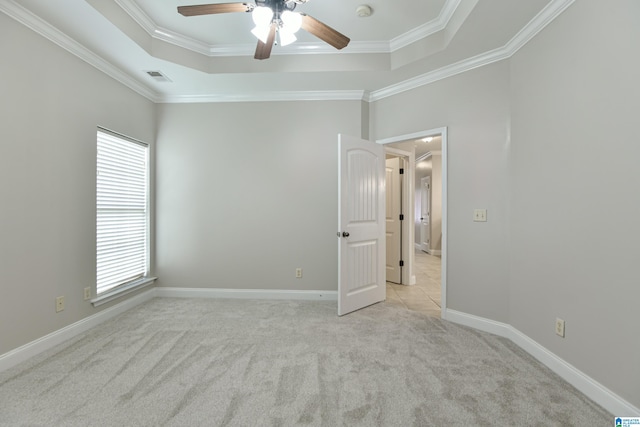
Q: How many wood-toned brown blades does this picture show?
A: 3